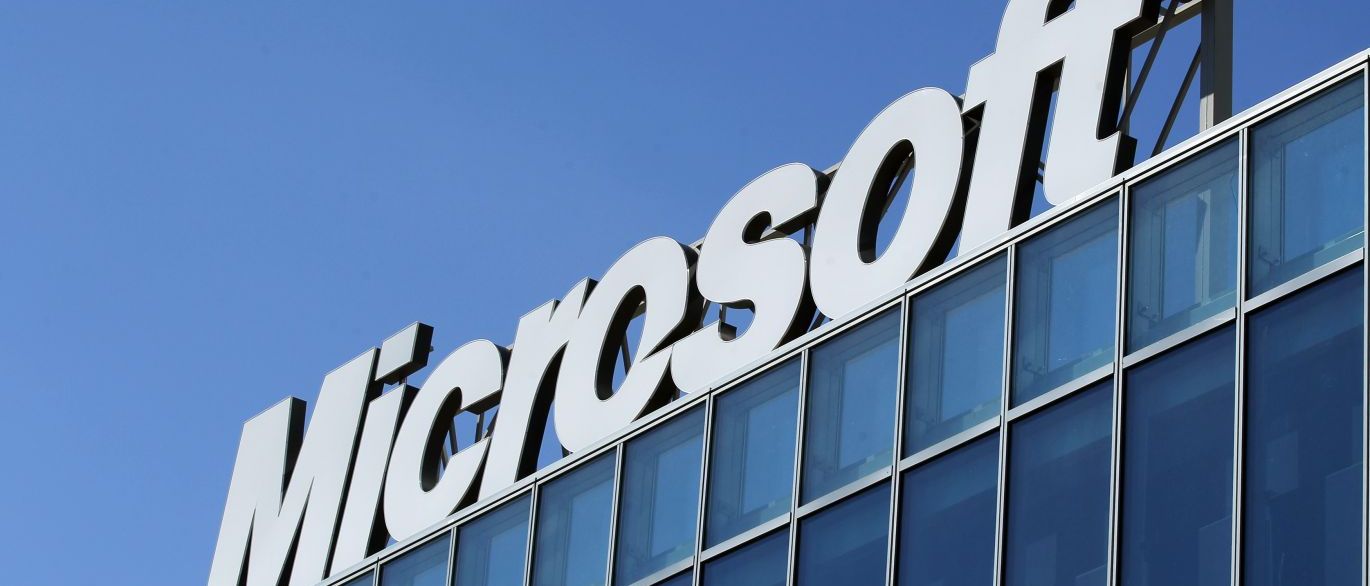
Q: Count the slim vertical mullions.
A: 11